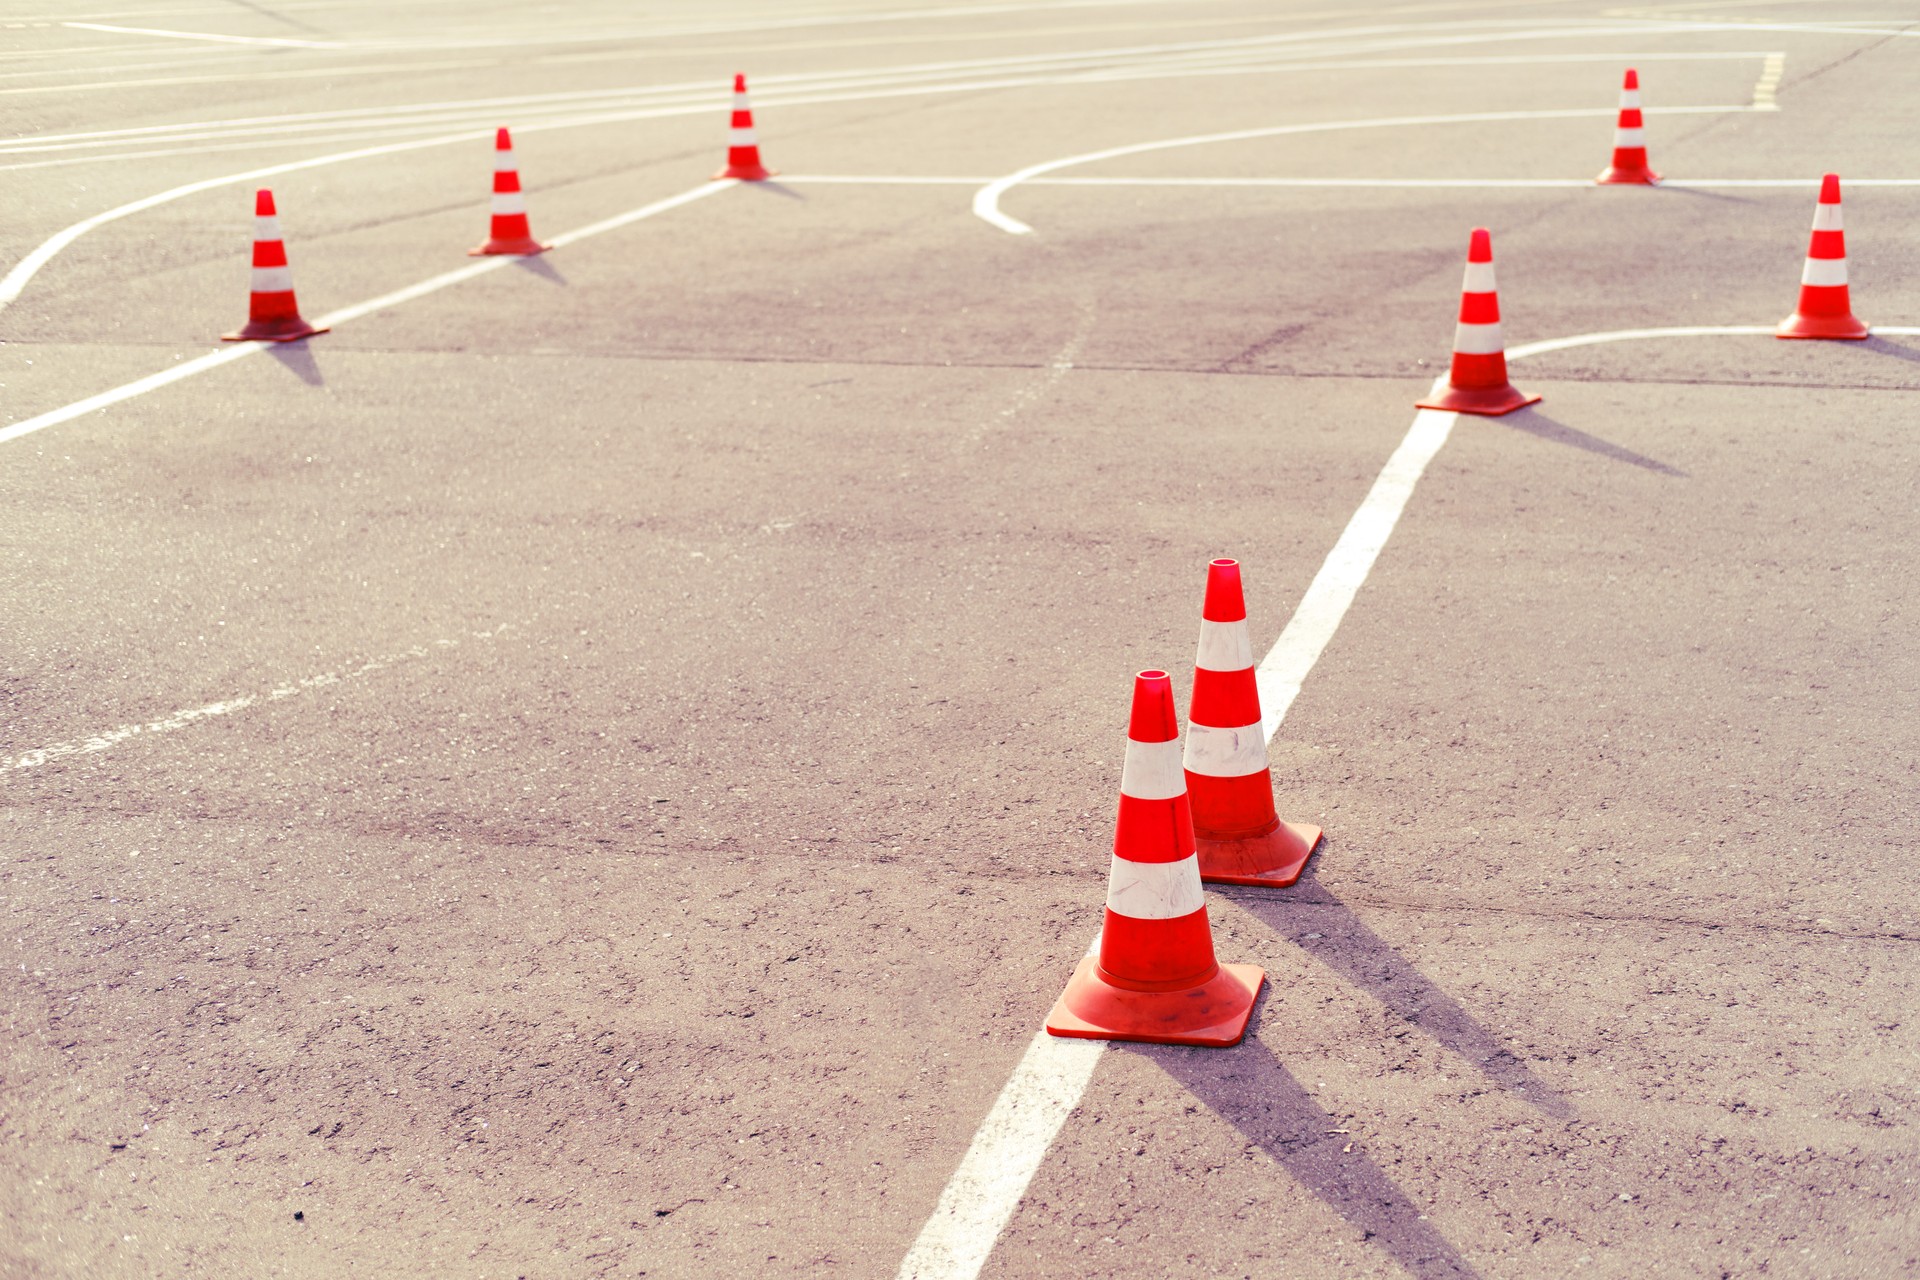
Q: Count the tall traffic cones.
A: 8